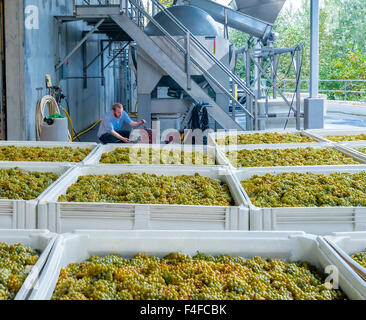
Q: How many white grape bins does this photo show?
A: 12